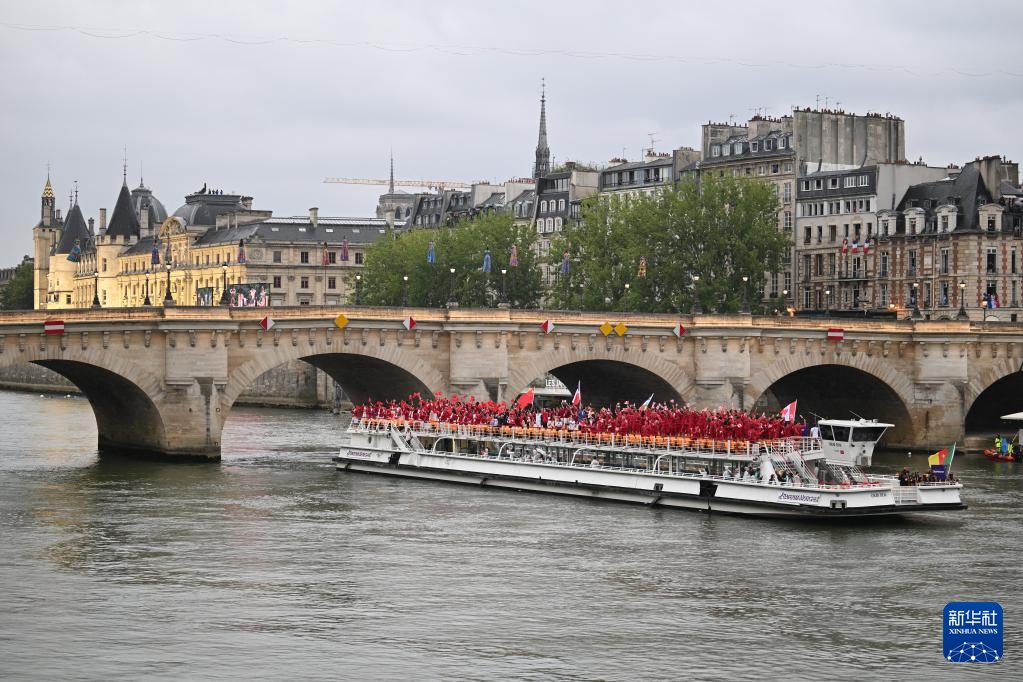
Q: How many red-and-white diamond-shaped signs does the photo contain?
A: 4